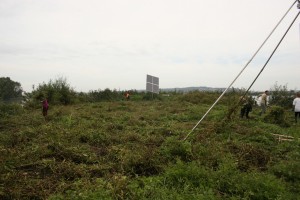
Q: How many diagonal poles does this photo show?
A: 2